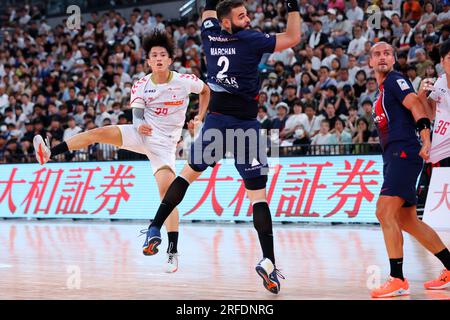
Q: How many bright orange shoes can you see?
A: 2